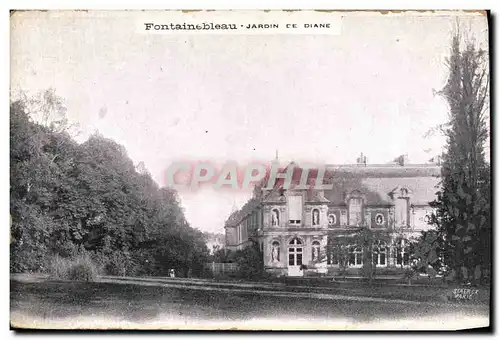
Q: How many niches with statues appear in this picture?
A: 4